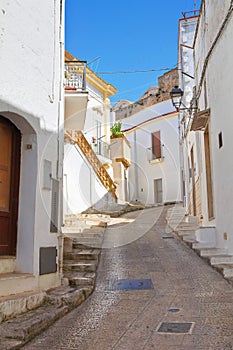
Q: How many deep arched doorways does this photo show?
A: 1